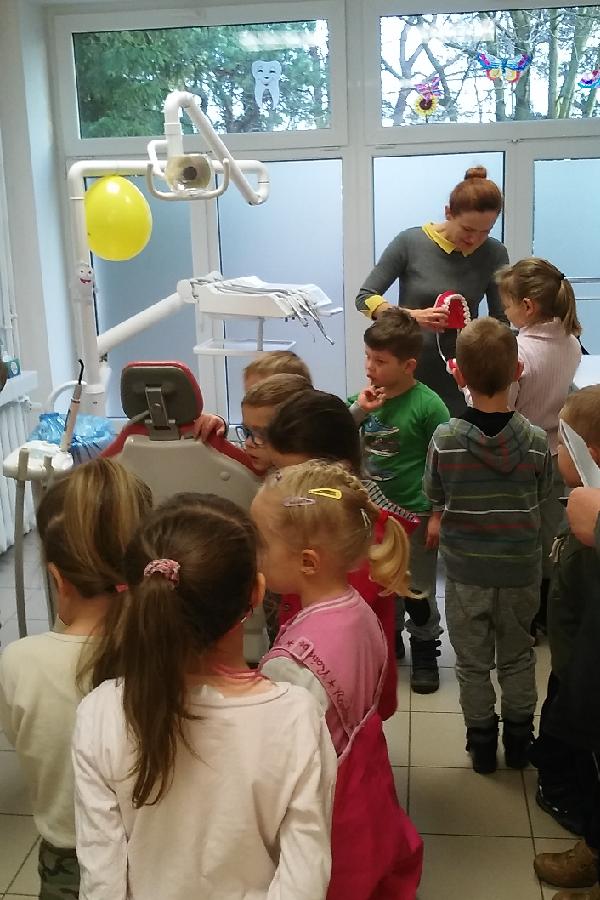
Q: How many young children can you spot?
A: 10